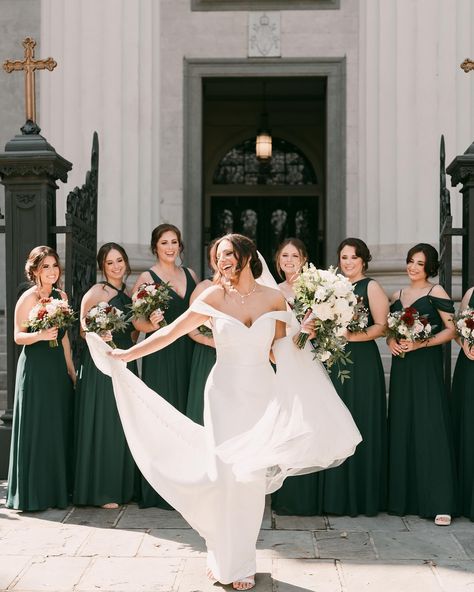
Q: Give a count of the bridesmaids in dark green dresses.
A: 8